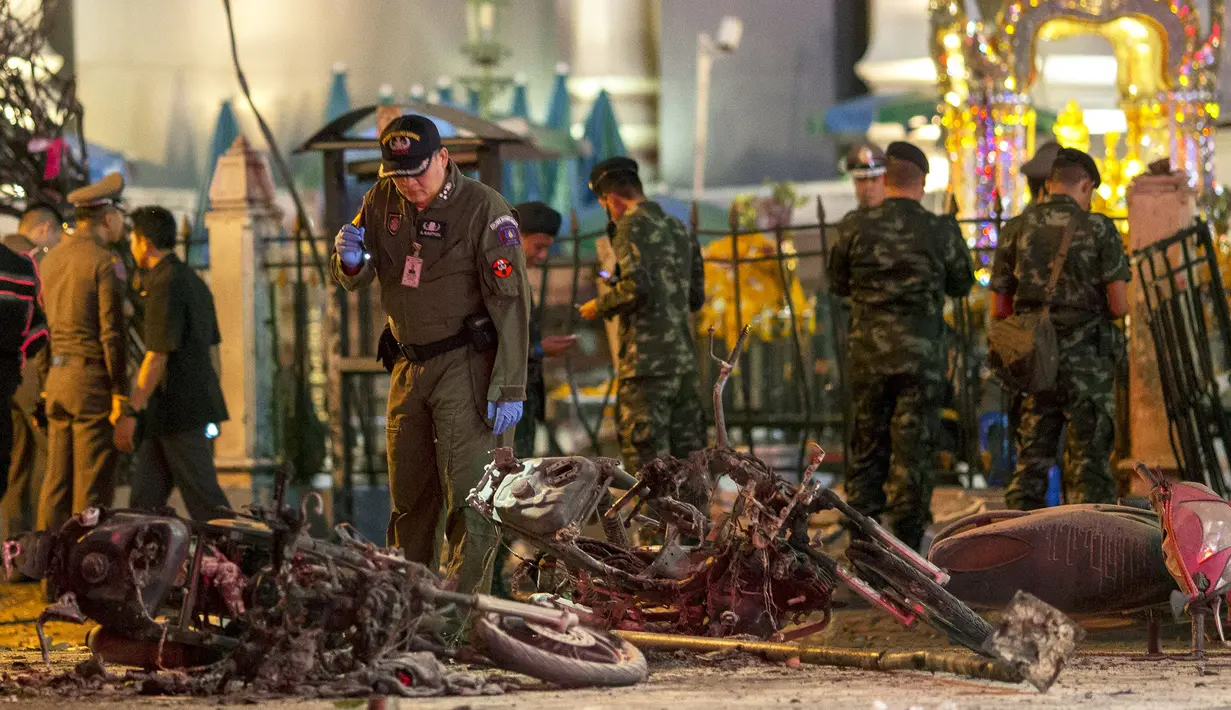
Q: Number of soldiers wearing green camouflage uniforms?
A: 3